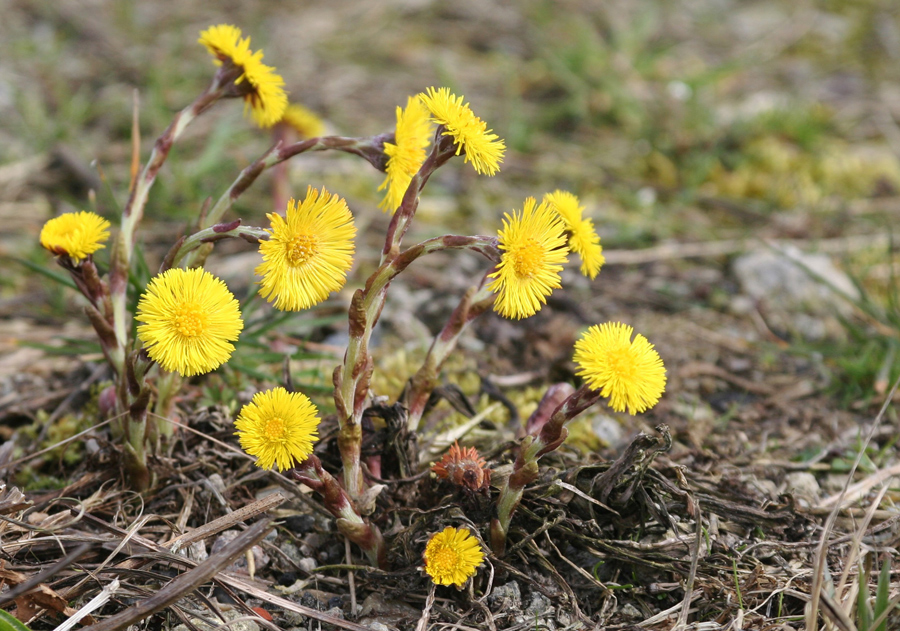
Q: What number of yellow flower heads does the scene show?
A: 12